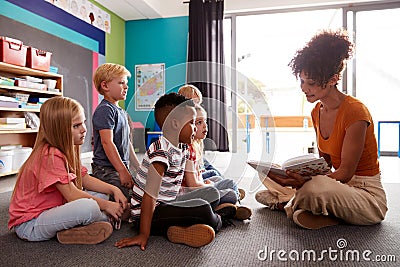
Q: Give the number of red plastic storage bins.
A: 2